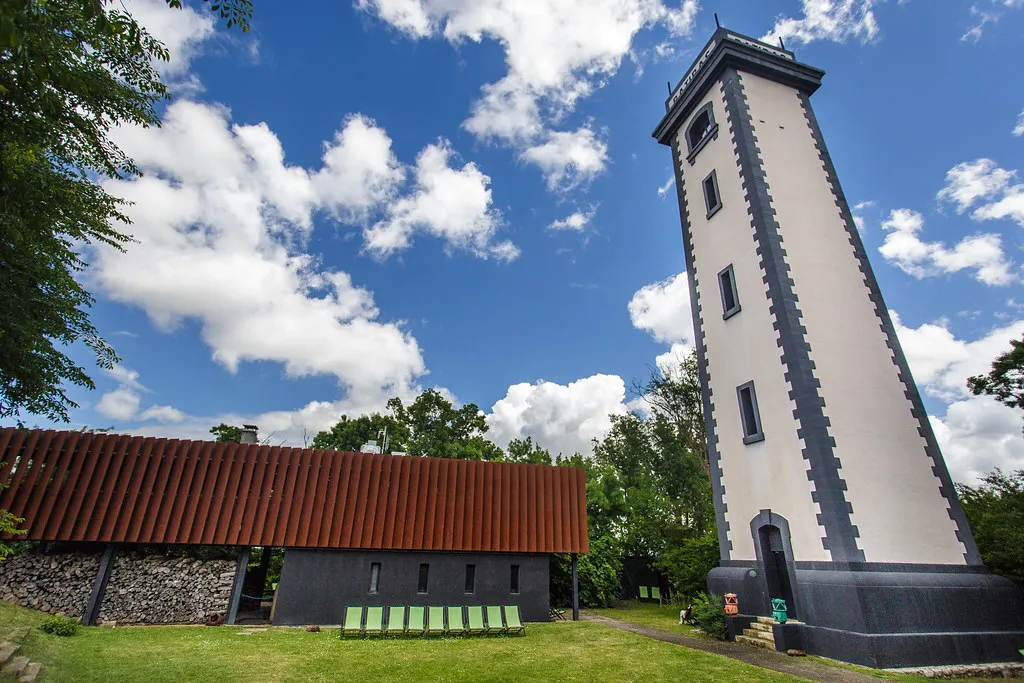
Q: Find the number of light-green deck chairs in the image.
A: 11